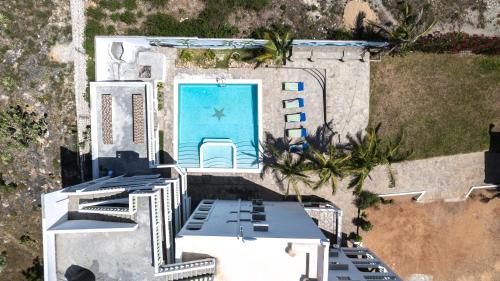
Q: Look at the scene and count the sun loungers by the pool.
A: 5